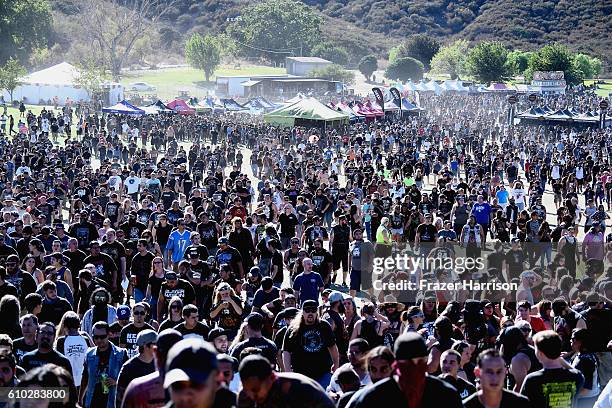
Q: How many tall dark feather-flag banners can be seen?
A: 2